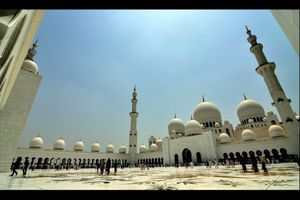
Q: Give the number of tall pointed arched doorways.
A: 3